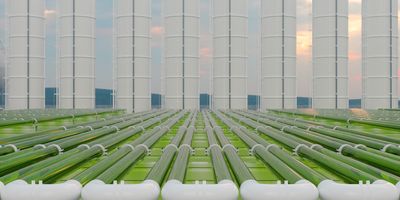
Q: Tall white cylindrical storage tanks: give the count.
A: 8